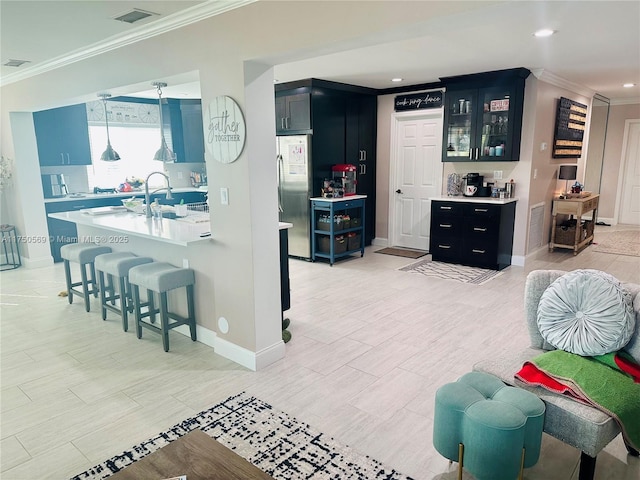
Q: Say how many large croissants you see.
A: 0